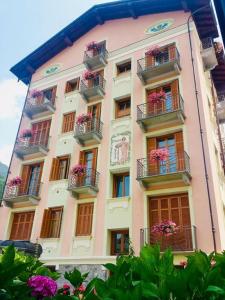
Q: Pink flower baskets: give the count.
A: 11